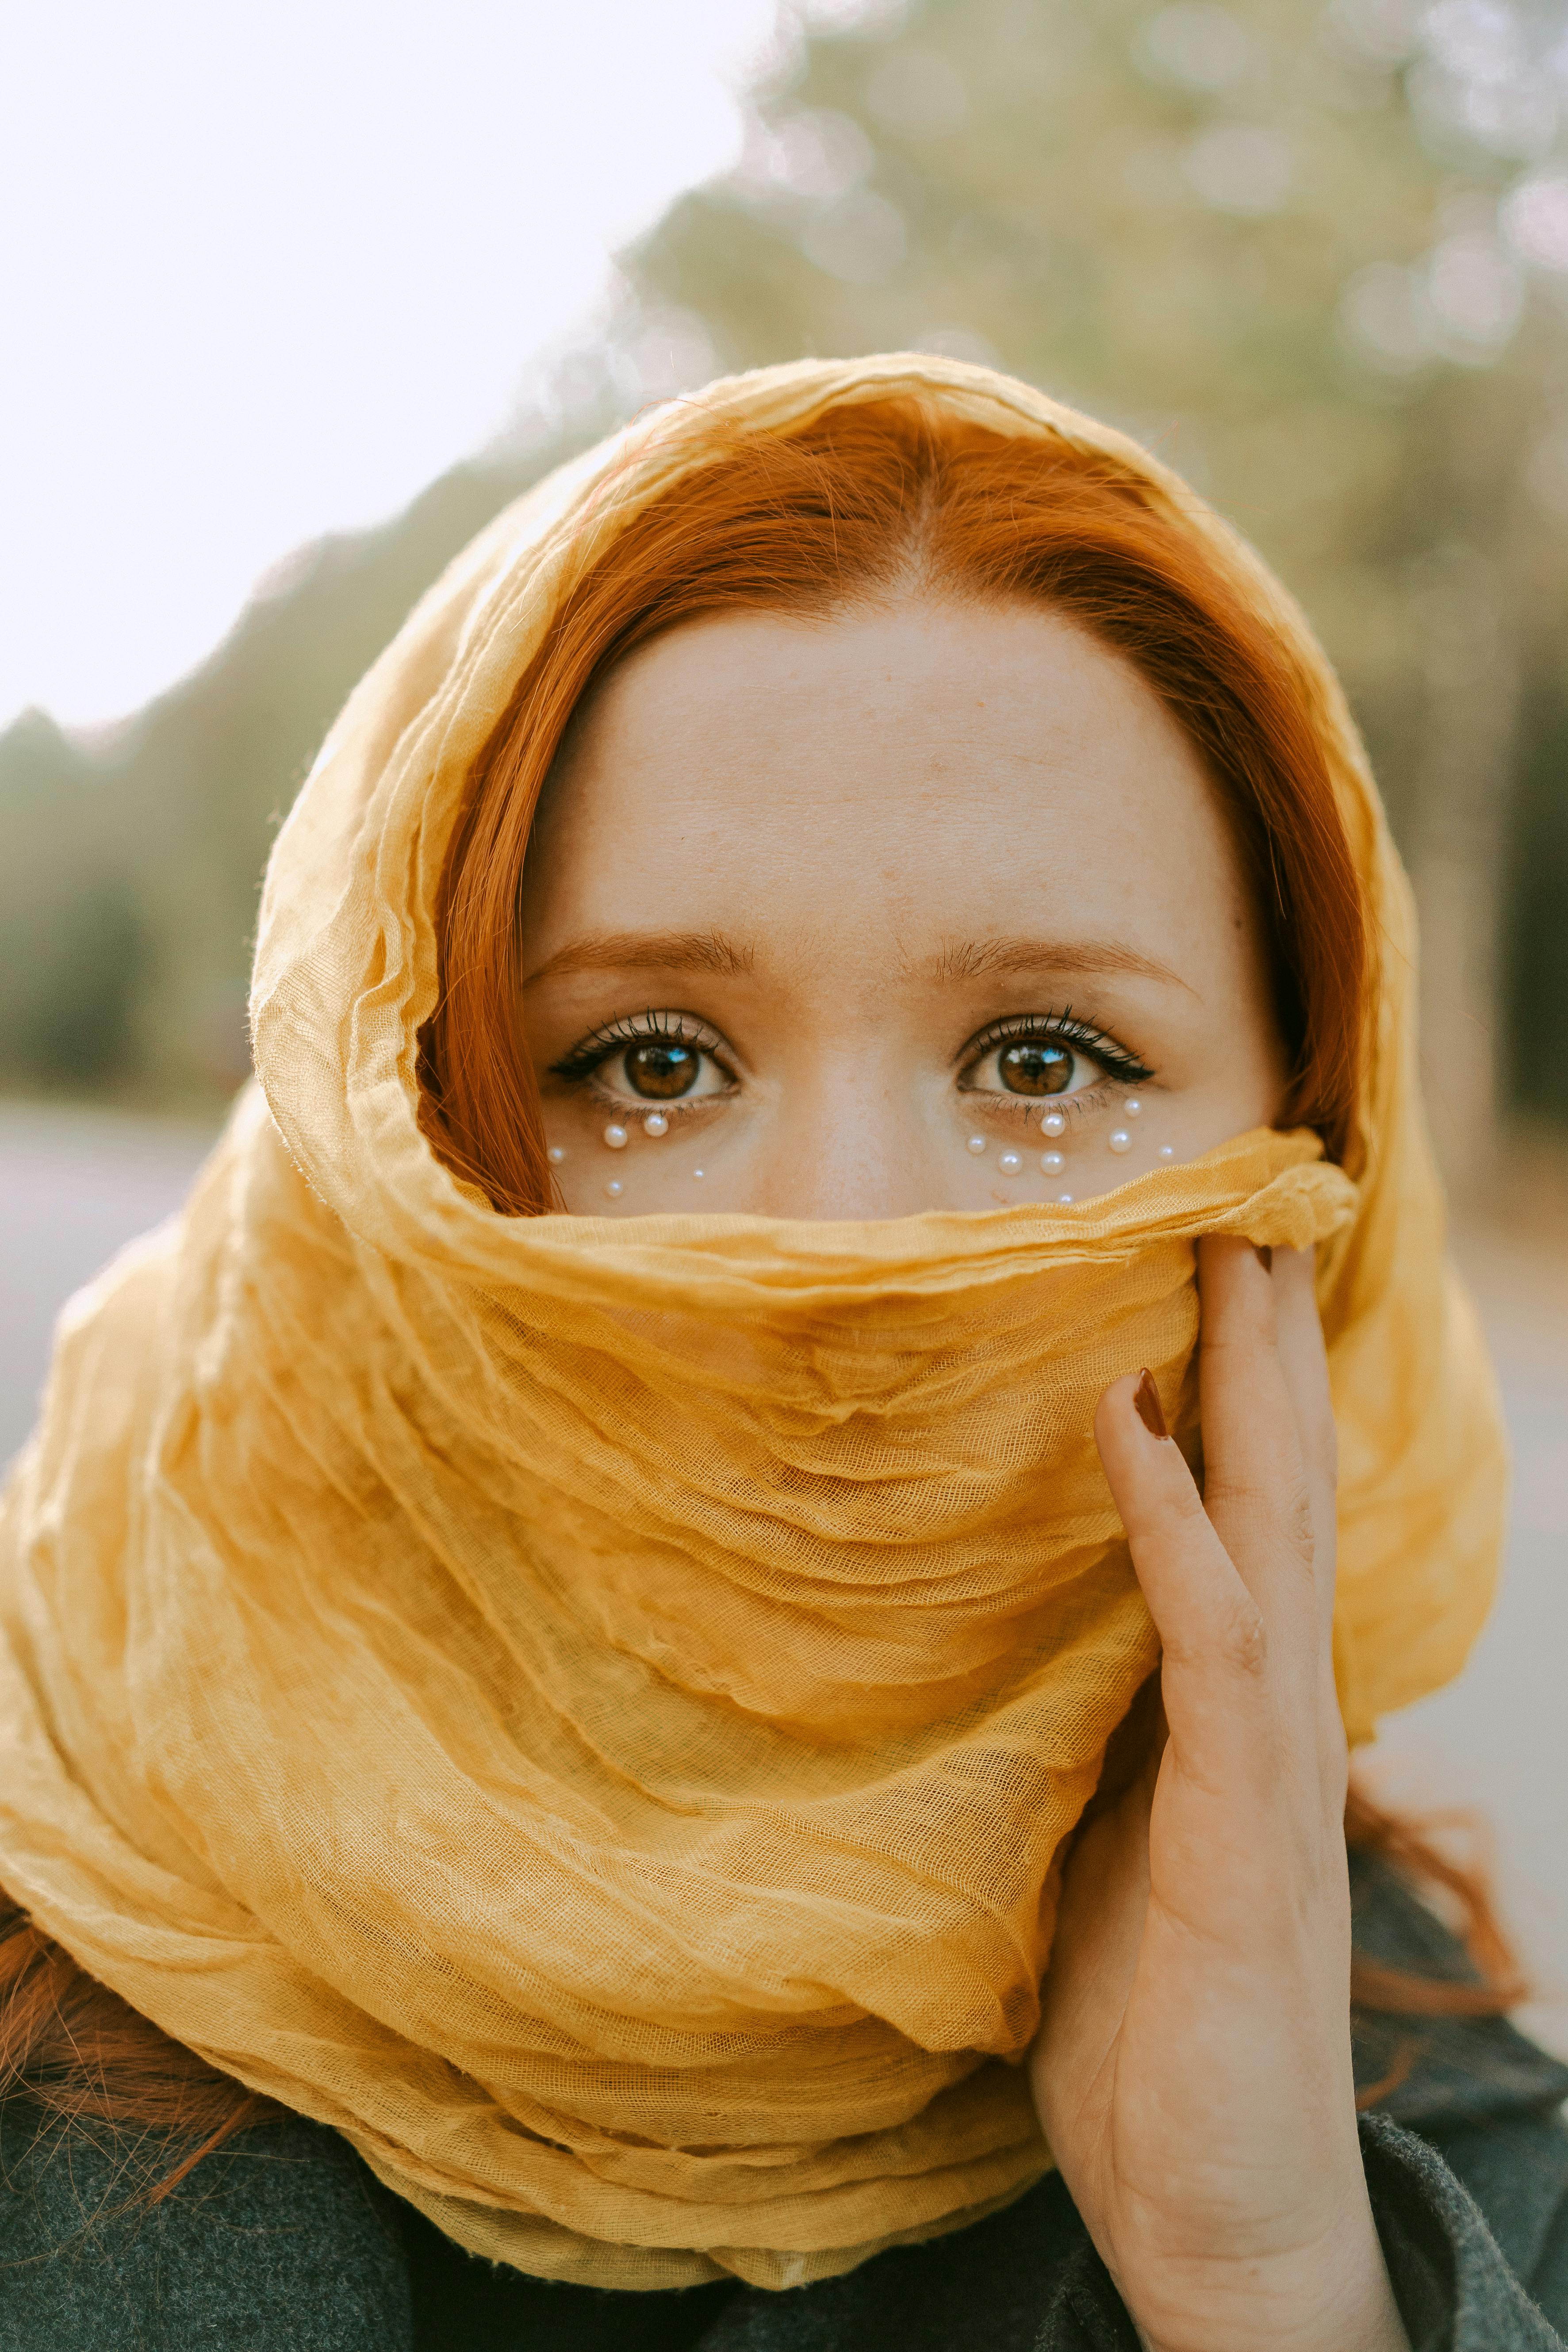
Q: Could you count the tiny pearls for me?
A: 13